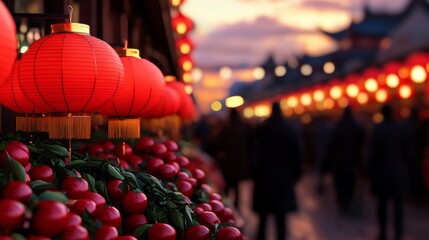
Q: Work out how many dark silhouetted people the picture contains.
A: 4